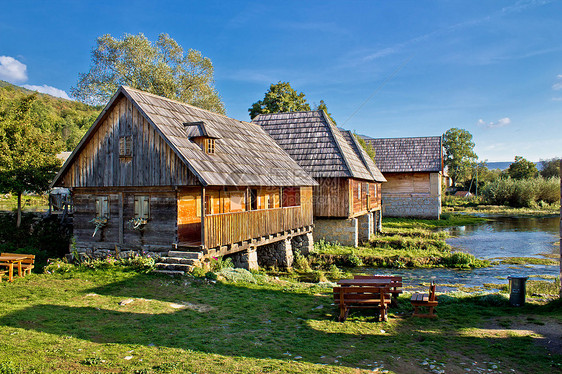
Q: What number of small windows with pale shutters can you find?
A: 2